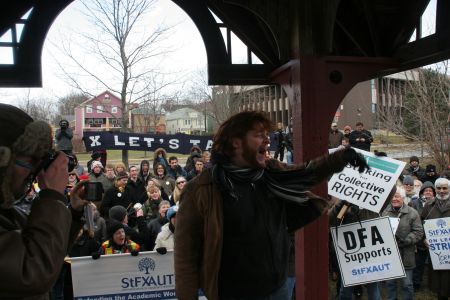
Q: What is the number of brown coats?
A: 2